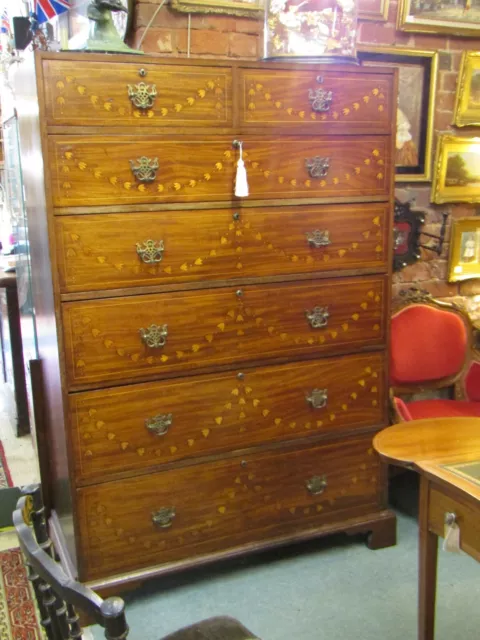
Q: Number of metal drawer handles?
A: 12